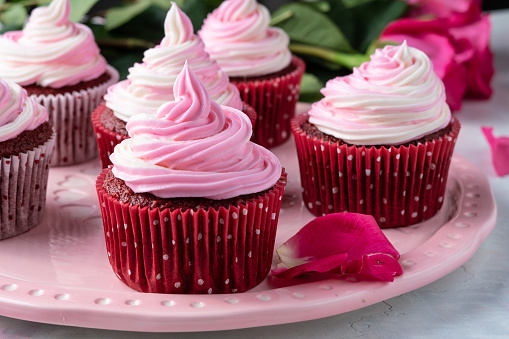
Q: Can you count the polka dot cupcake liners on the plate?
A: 6